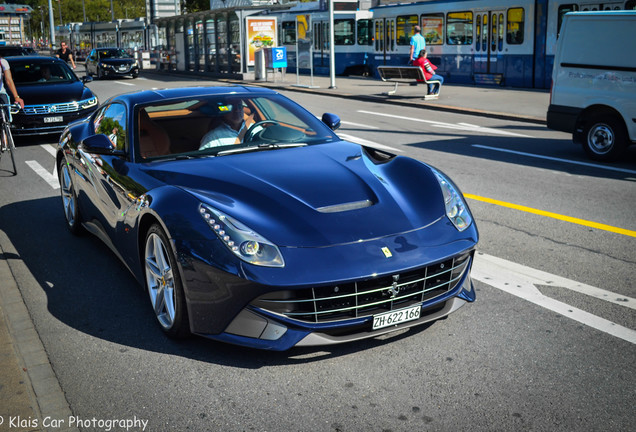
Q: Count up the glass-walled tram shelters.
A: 1